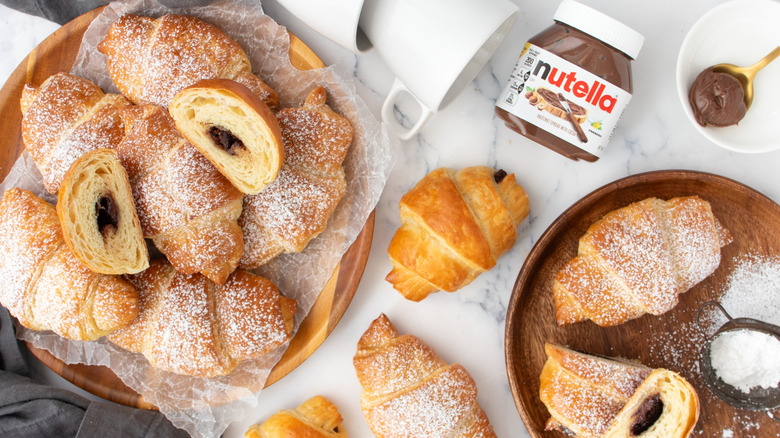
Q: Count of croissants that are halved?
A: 3